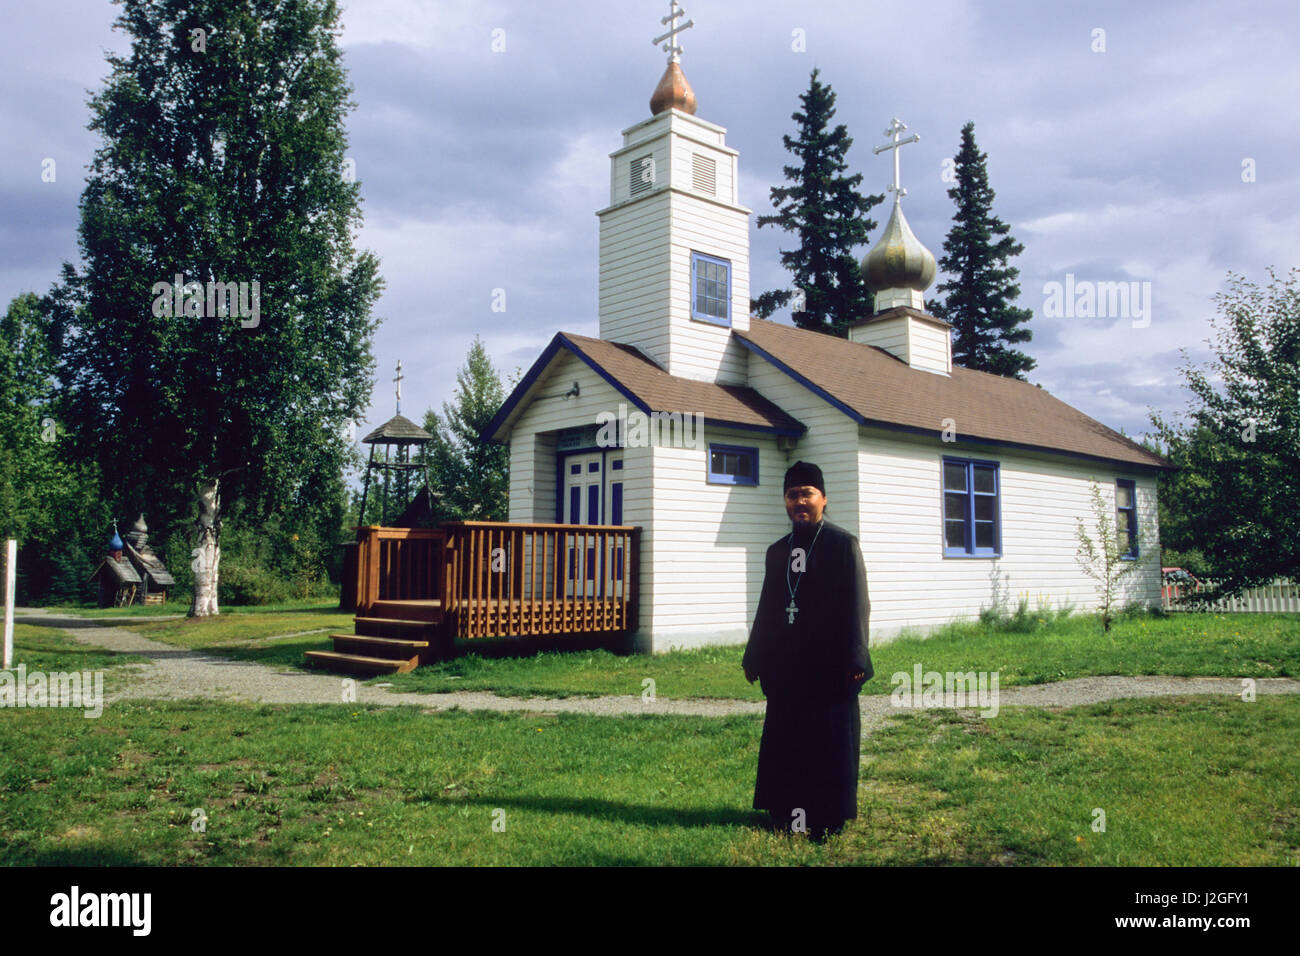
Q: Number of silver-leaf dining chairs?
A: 0